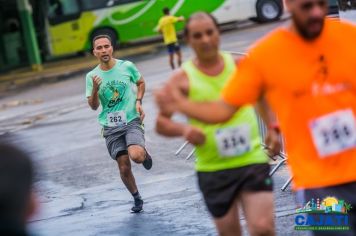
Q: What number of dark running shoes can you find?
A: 2